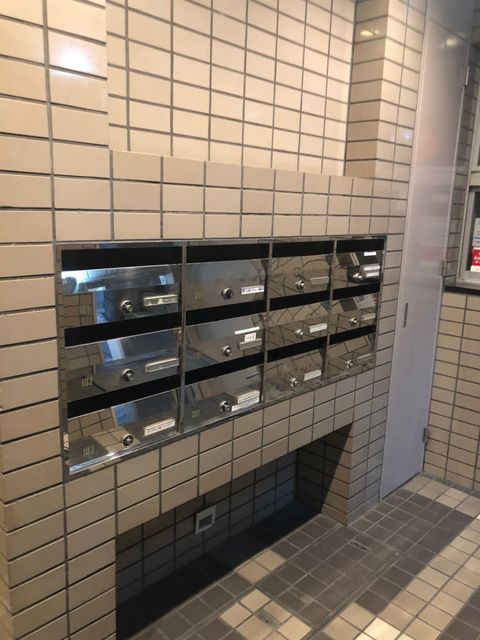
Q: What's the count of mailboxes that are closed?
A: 12